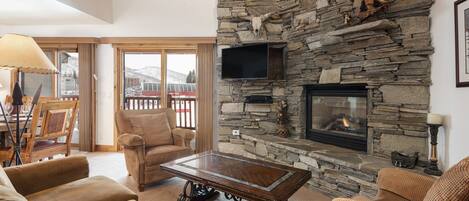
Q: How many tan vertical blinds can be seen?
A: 2